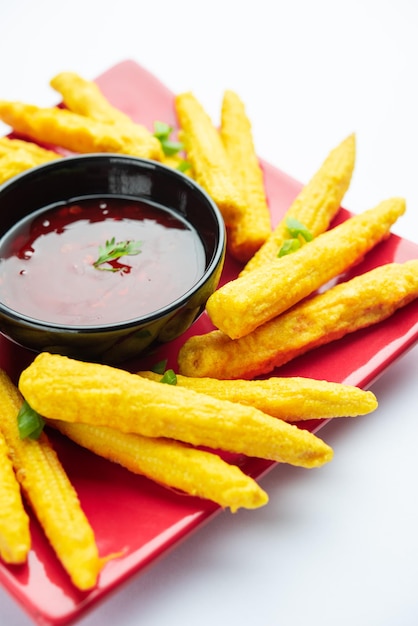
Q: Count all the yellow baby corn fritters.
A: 13